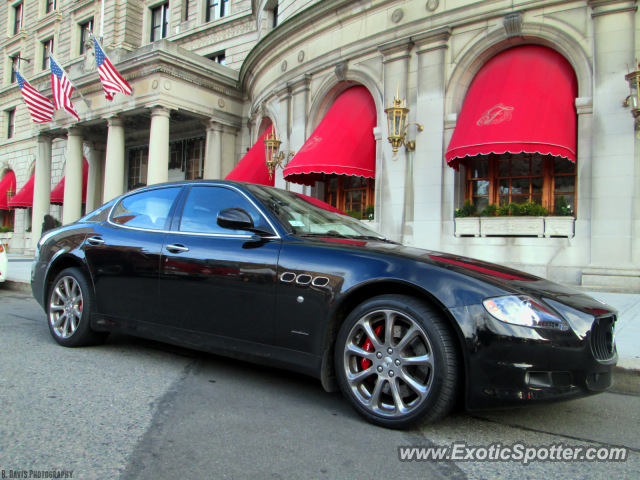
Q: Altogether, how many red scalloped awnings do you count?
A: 6